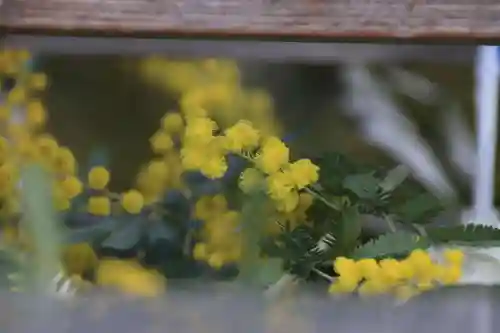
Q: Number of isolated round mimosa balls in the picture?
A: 3